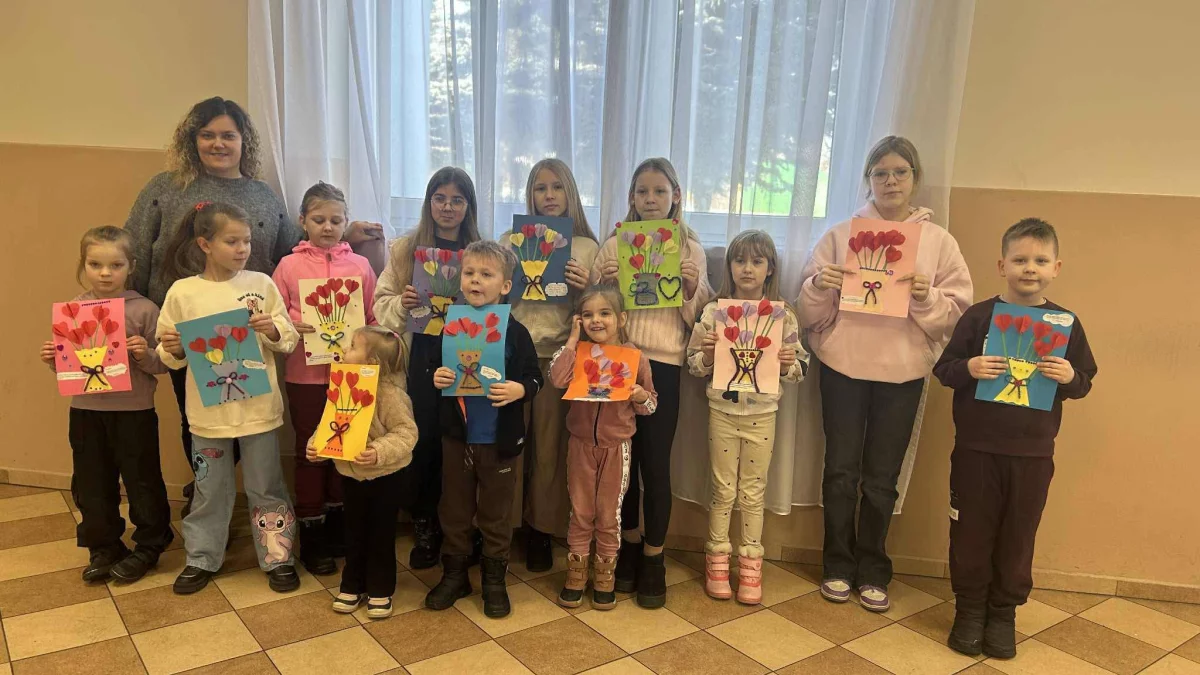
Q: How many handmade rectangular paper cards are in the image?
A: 12